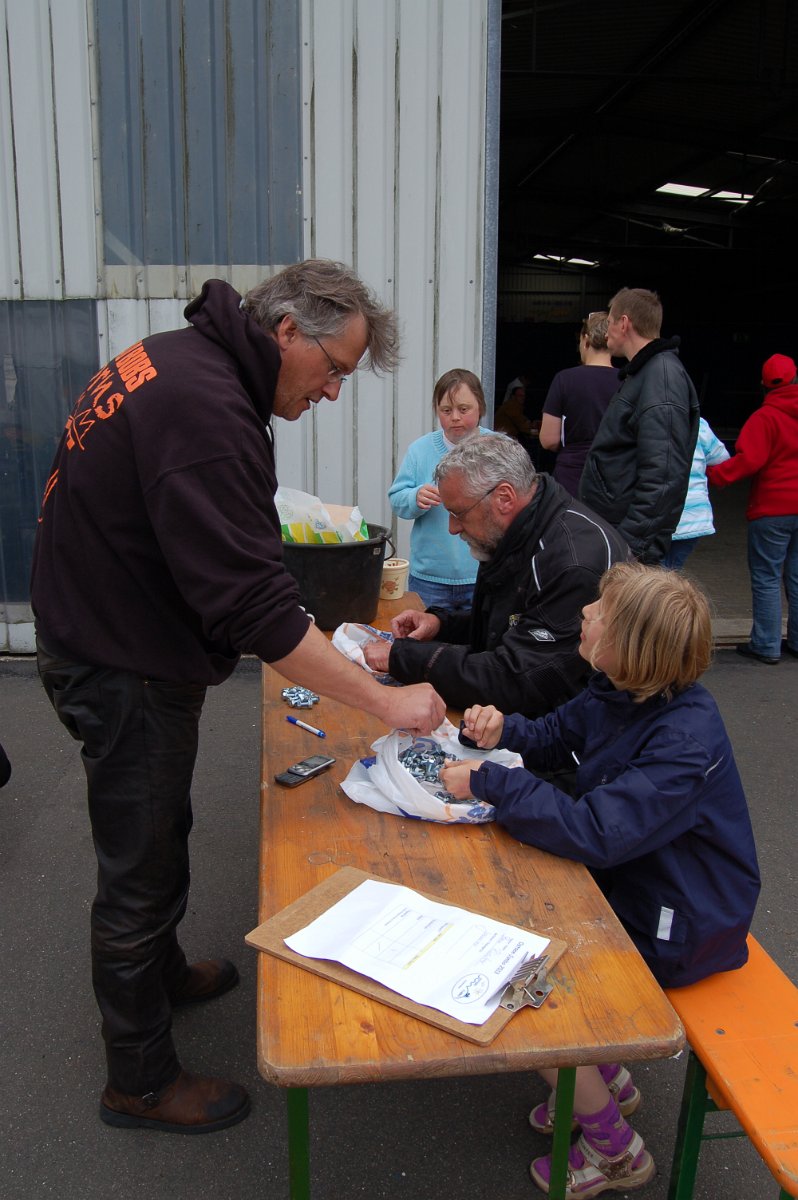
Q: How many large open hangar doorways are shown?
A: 1